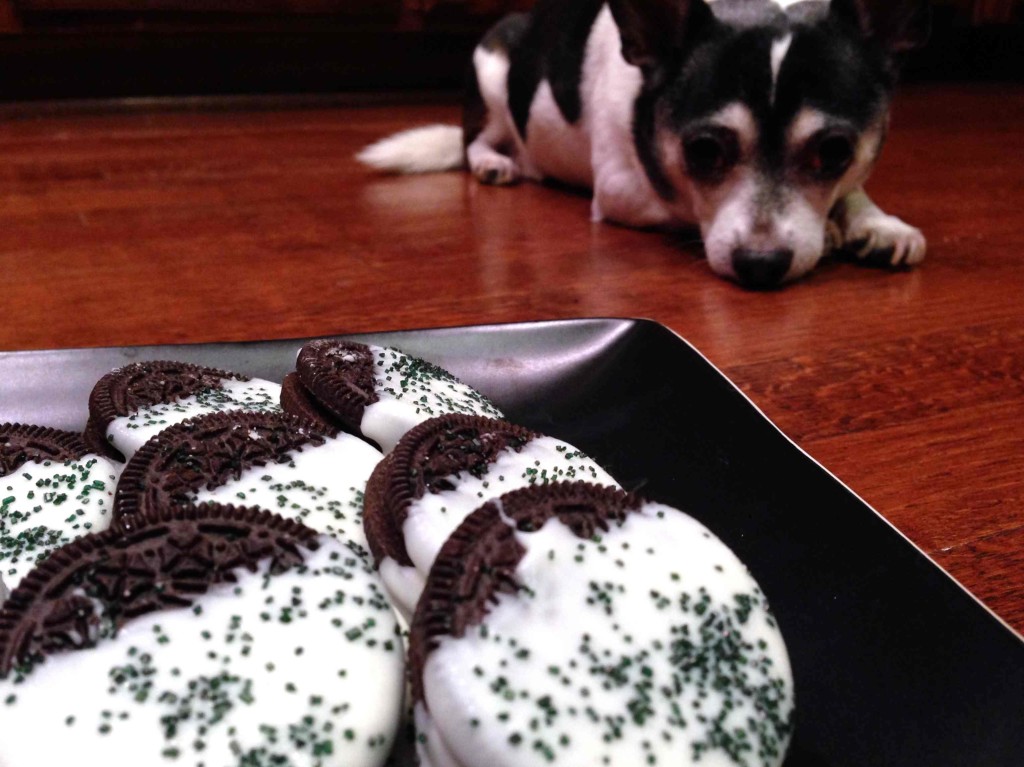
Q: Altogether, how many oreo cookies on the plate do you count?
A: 7